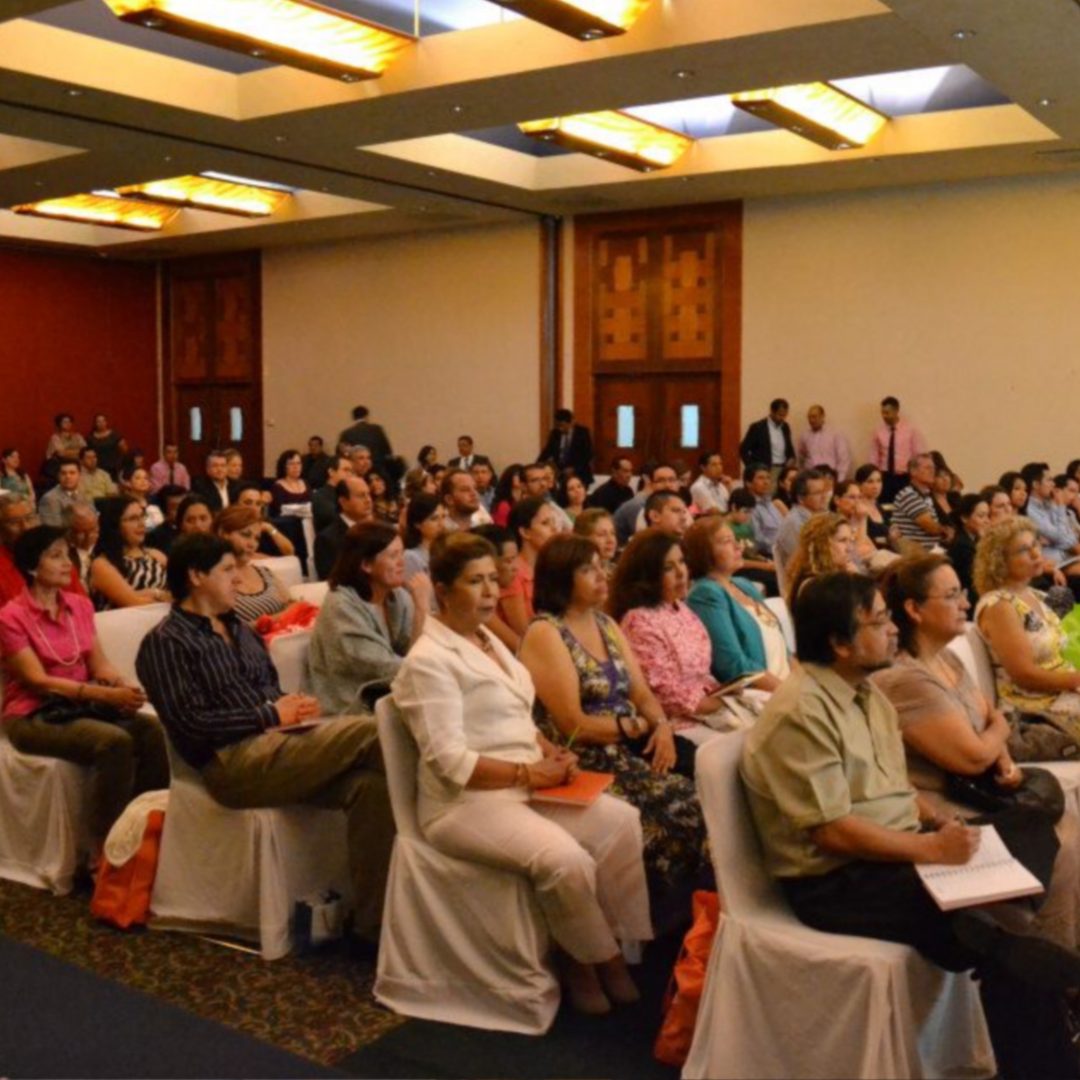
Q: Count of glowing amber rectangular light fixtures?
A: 6